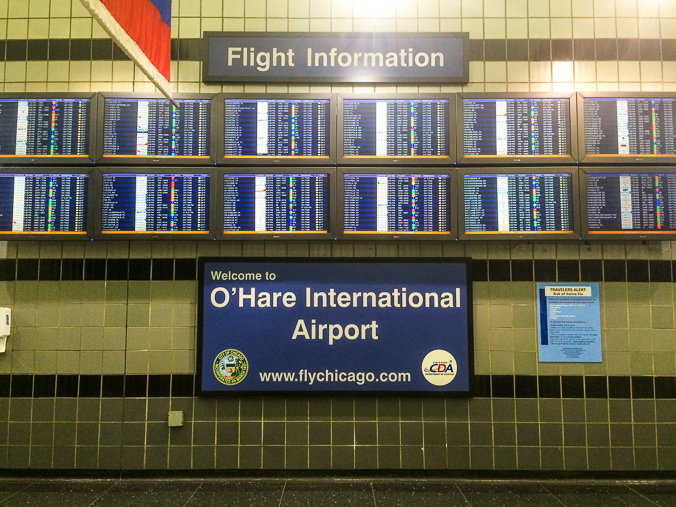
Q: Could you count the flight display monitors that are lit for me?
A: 12